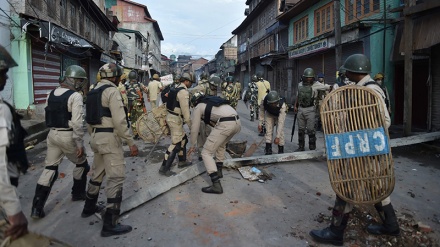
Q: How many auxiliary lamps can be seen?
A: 0